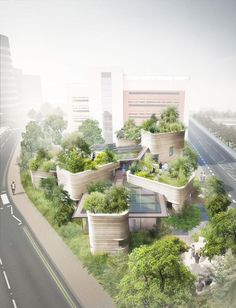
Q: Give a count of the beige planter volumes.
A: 6